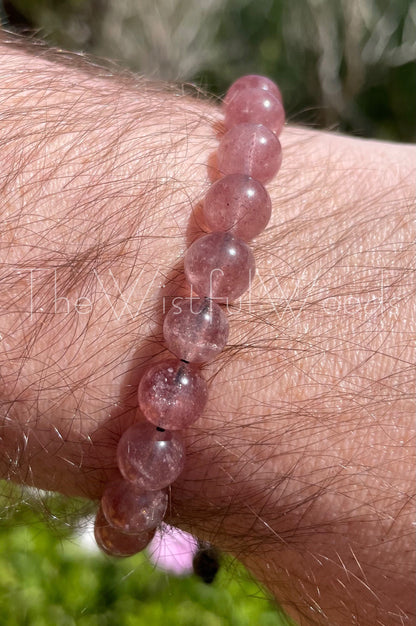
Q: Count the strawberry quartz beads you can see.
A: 10